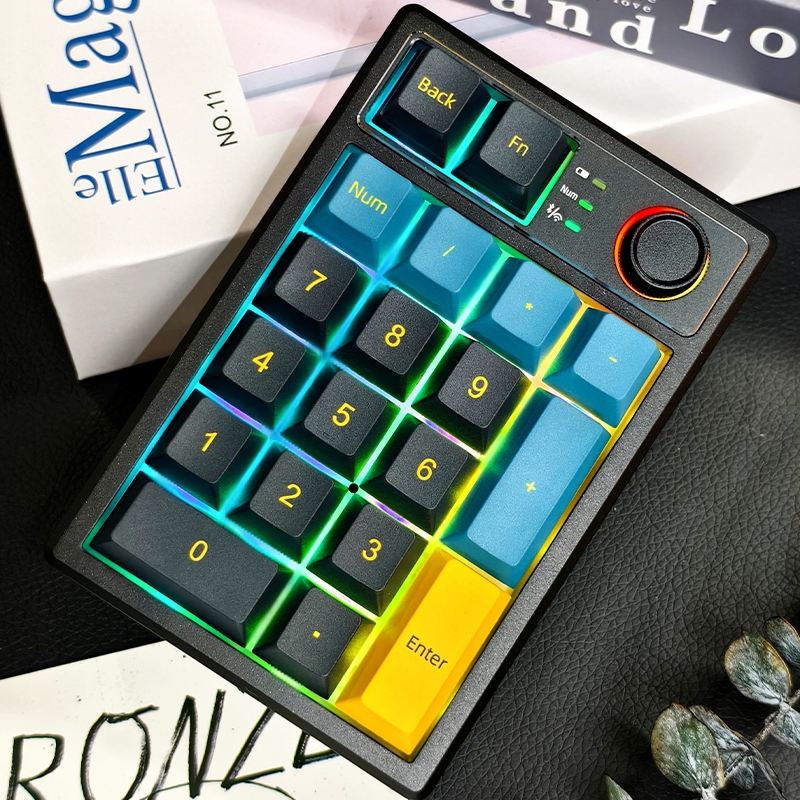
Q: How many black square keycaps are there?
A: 12